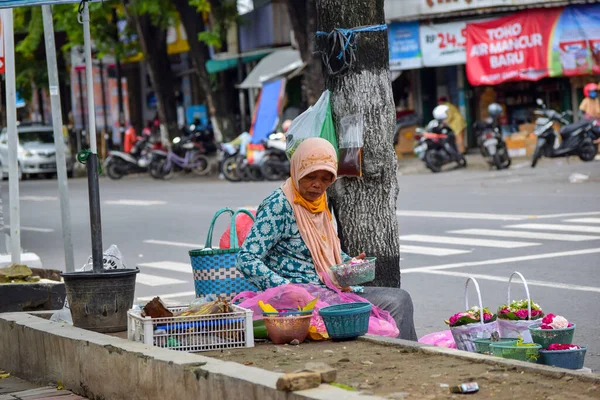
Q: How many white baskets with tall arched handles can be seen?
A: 2